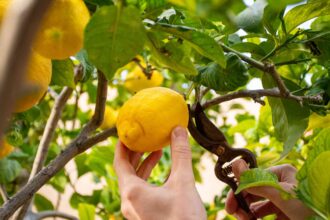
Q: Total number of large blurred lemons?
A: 2